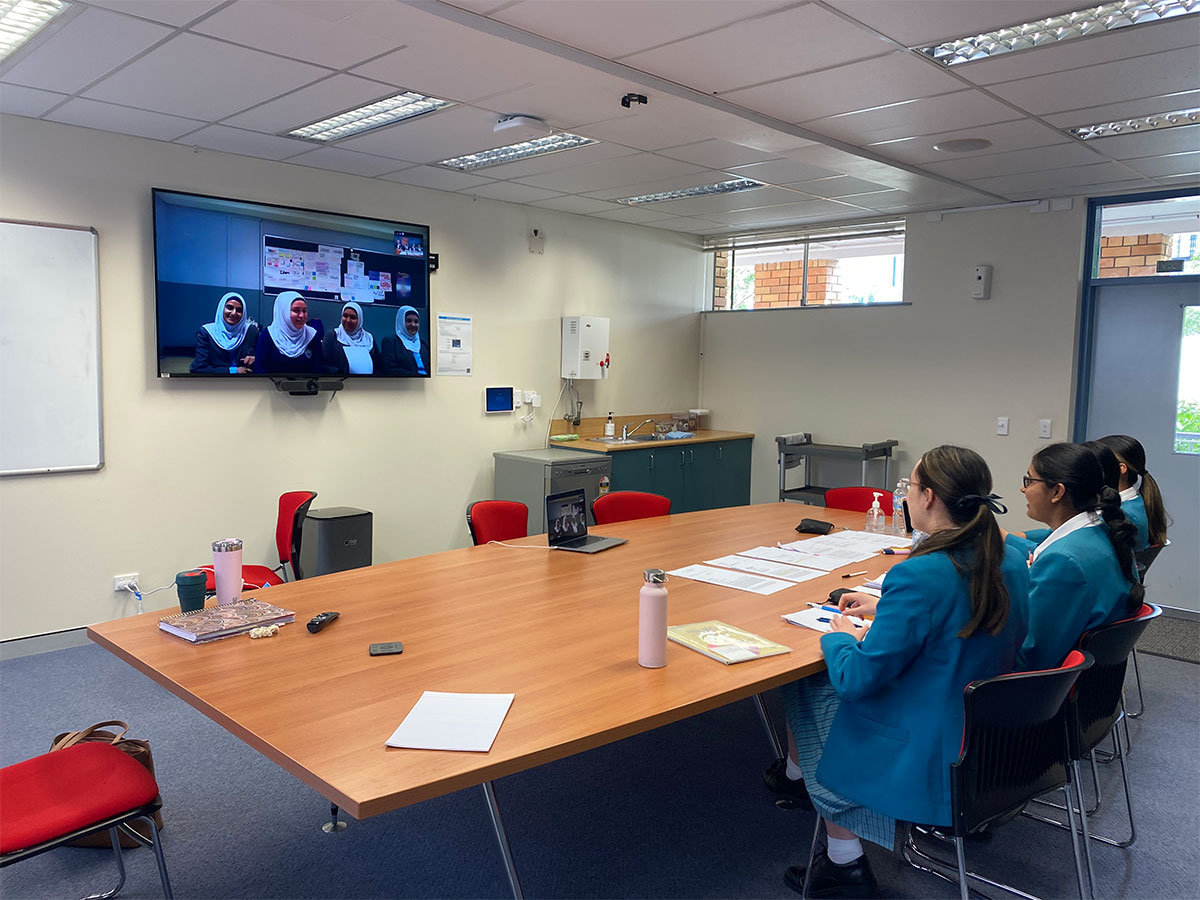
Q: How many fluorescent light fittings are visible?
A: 6